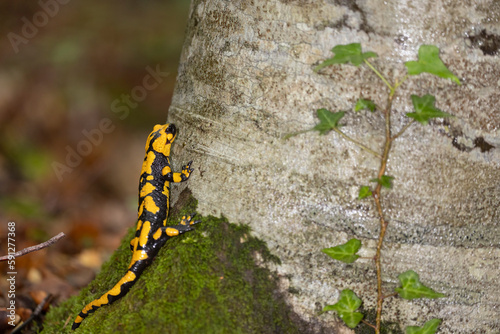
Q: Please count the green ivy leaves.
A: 11